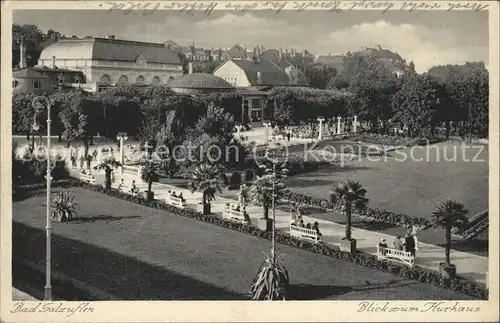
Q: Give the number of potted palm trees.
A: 6